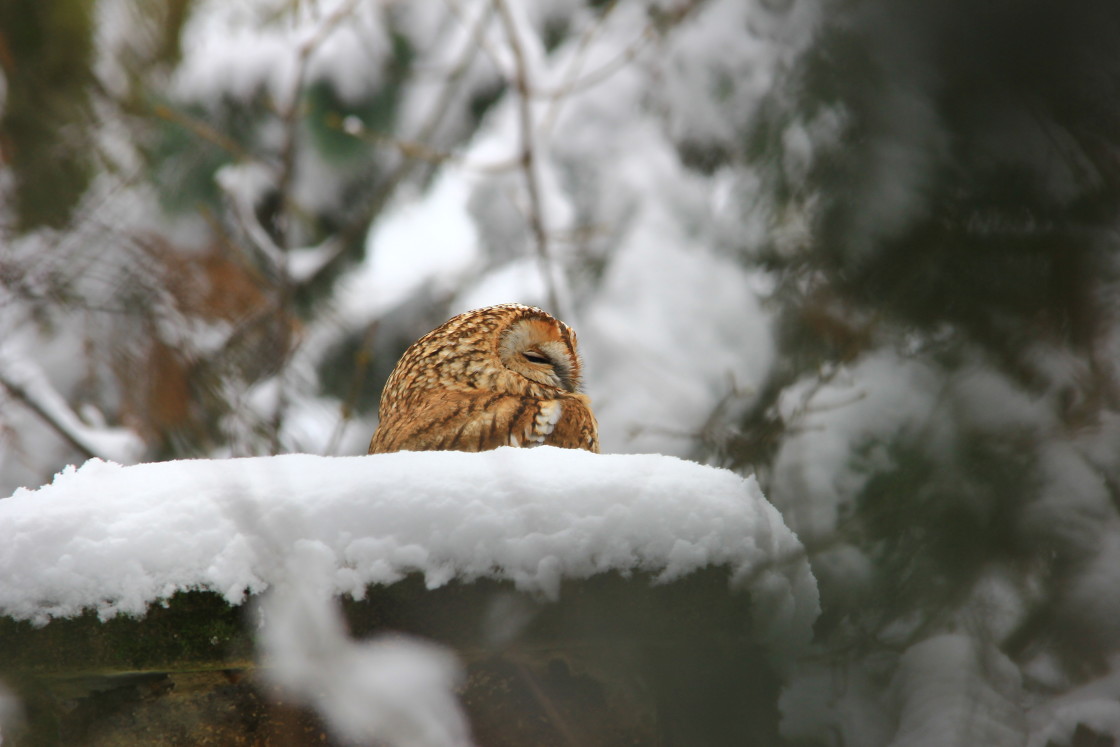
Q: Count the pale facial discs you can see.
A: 1